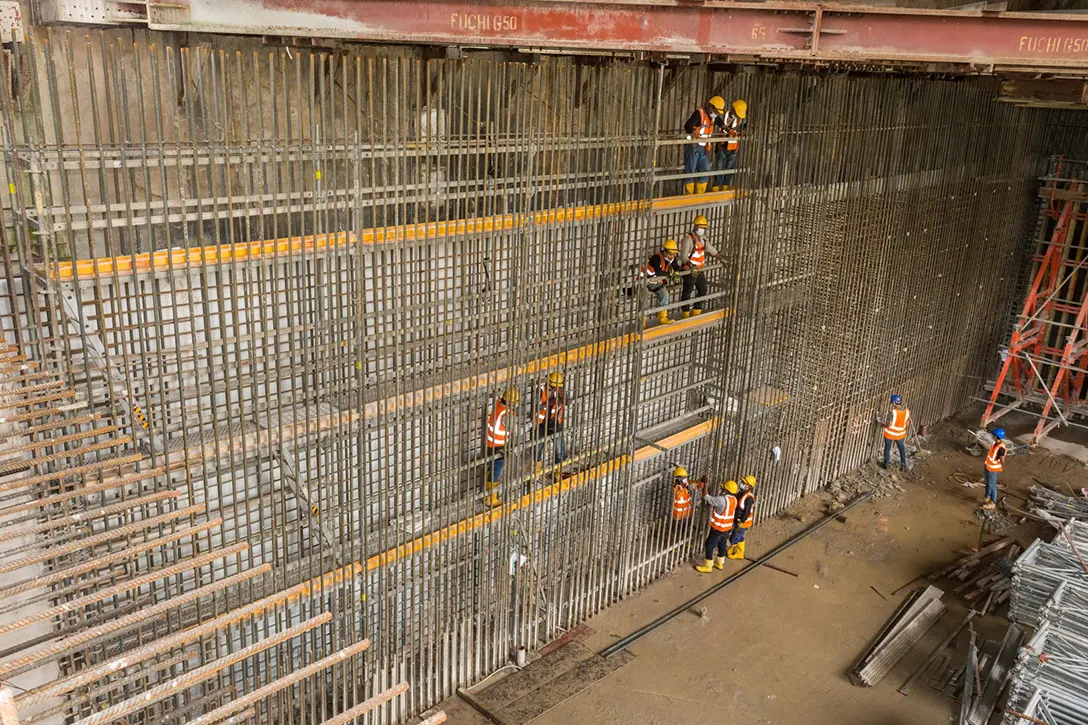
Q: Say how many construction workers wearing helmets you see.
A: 11